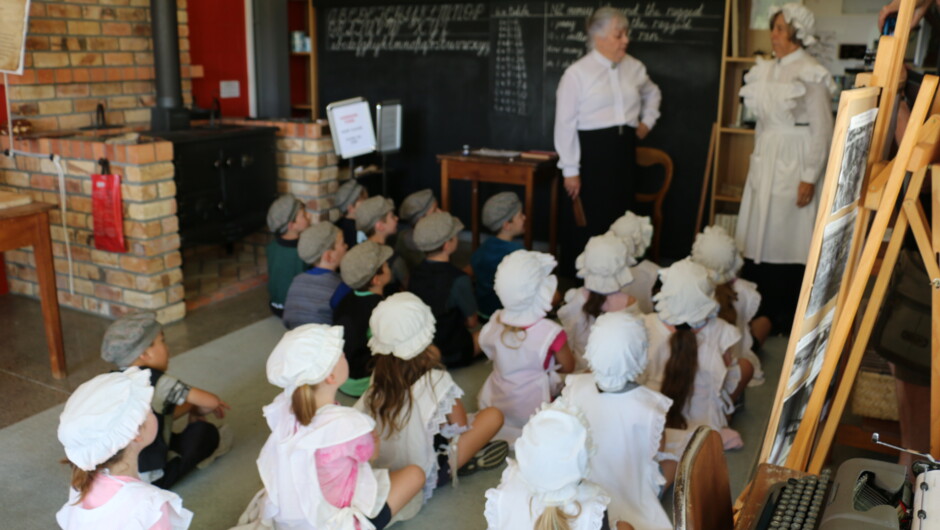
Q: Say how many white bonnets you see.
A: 11